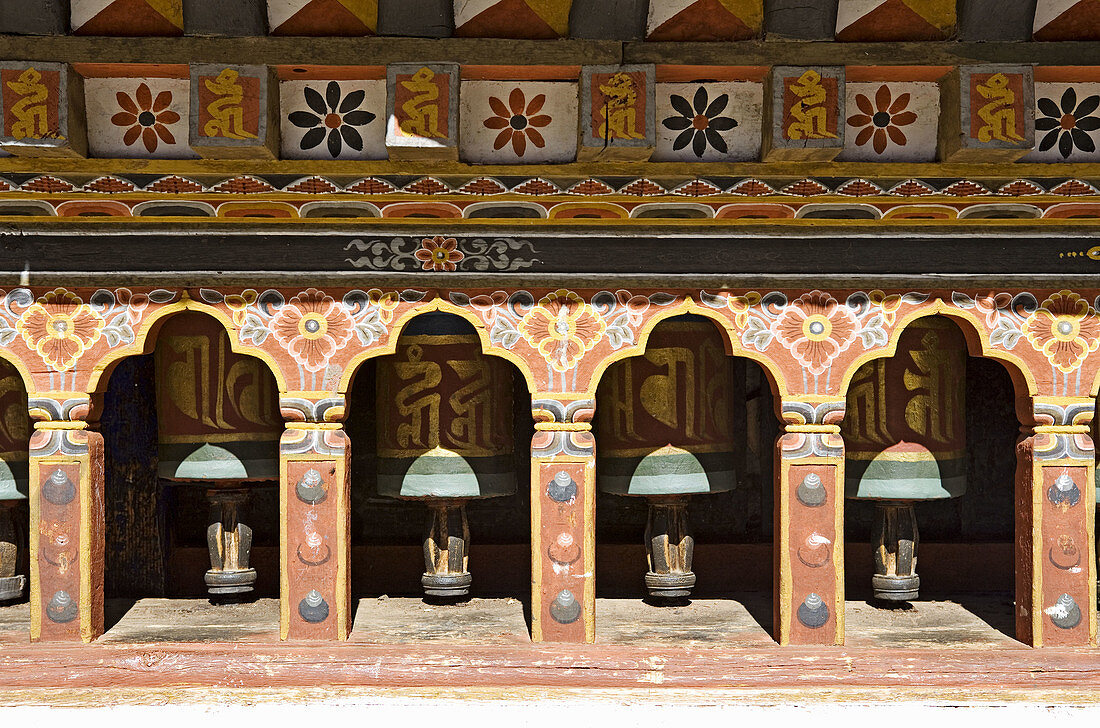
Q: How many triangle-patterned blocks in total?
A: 6